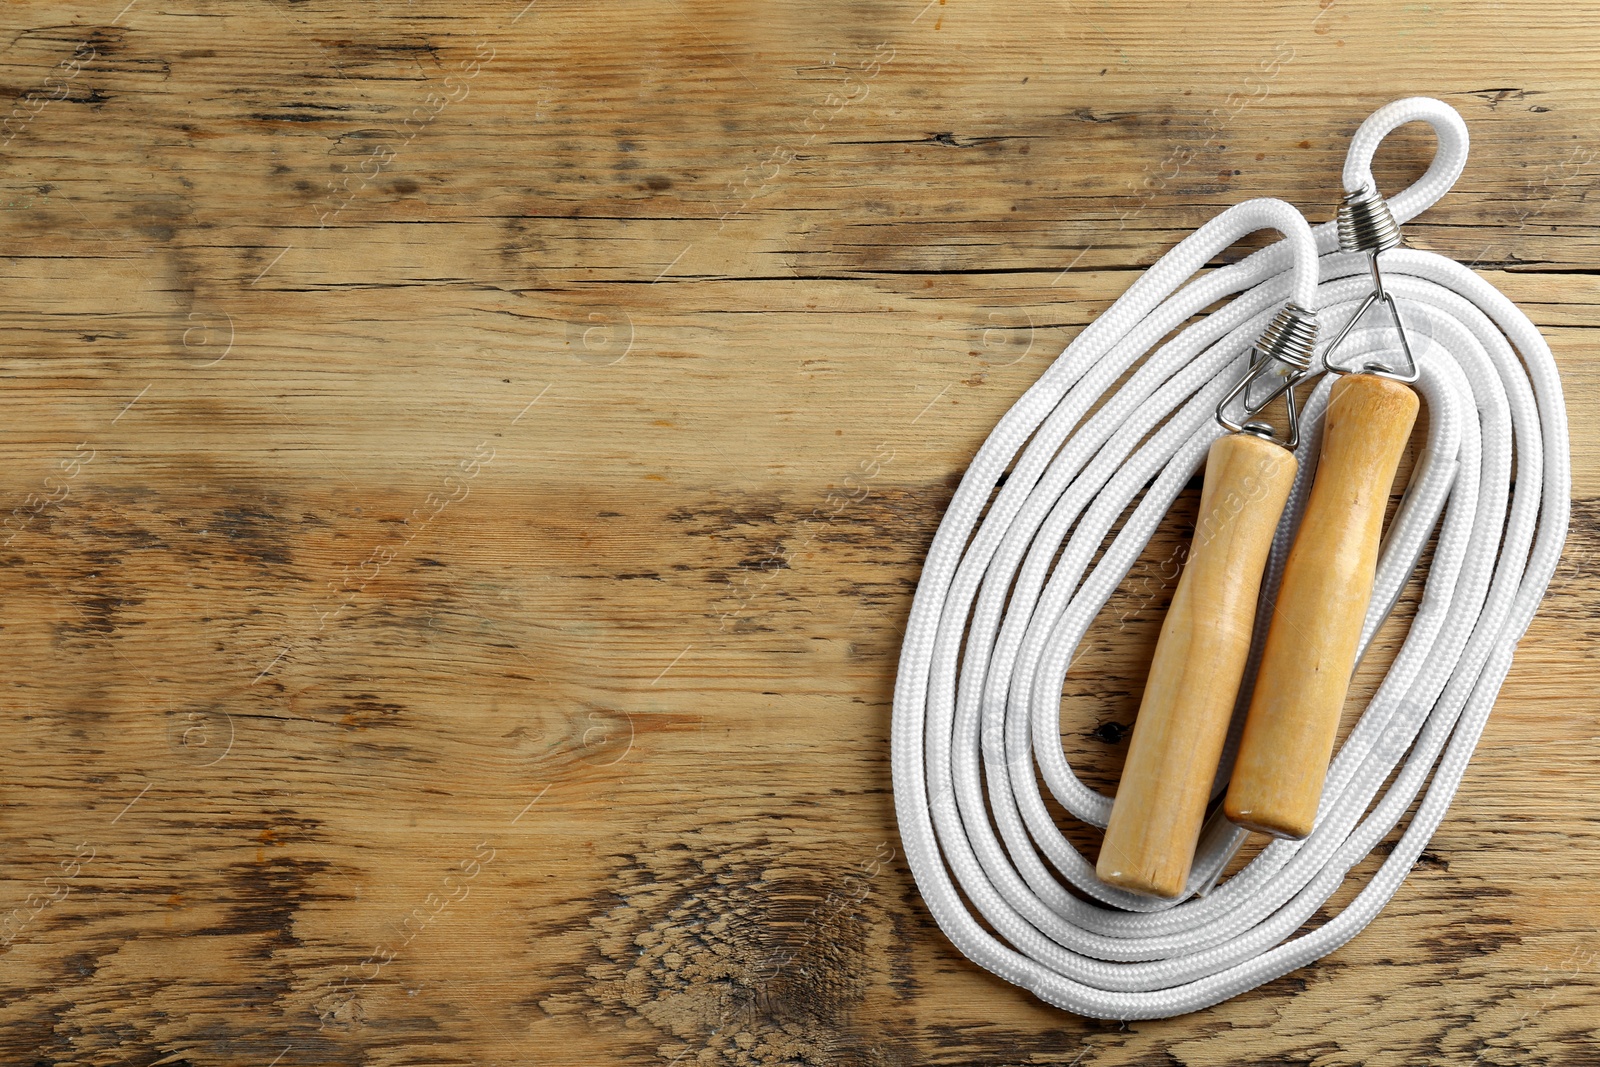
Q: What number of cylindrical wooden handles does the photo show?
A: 2